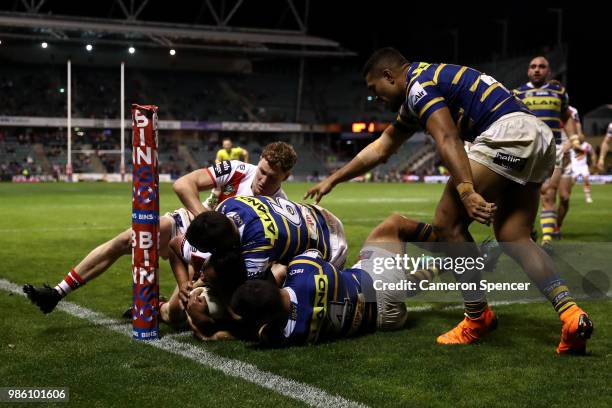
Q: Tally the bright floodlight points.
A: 4